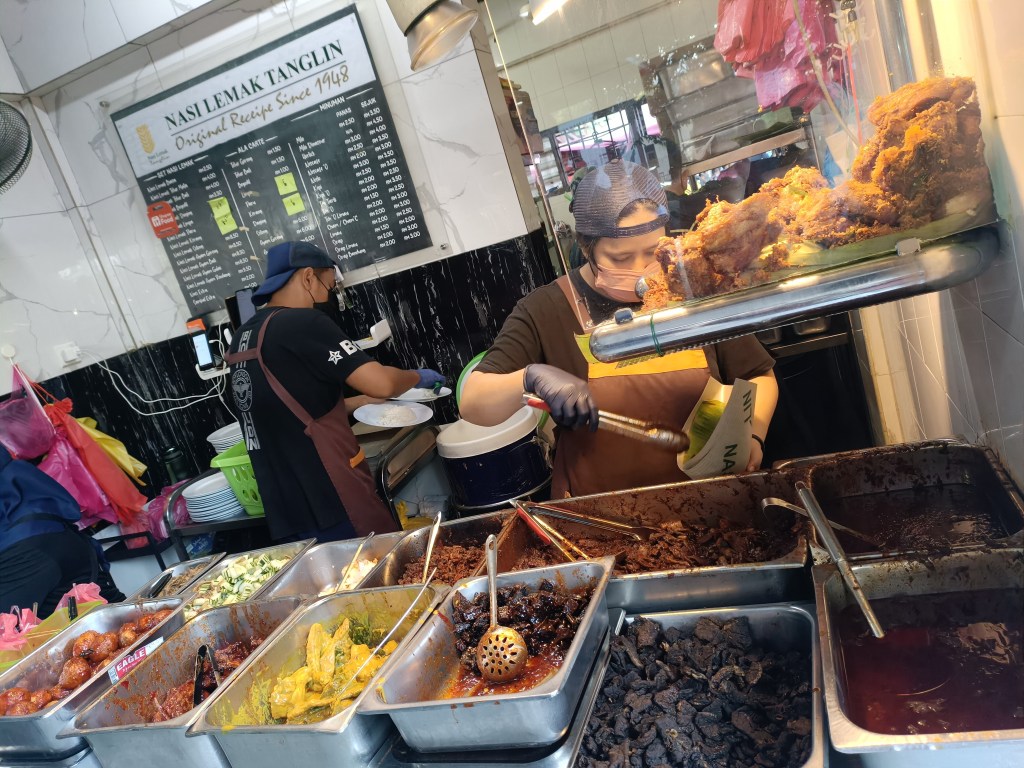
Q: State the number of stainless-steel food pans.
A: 12